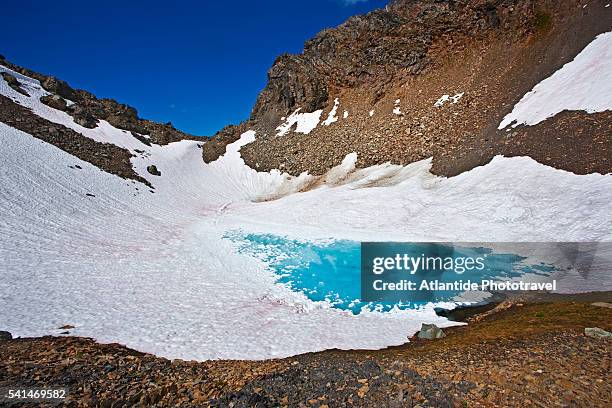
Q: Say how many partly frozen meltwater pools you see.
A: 1